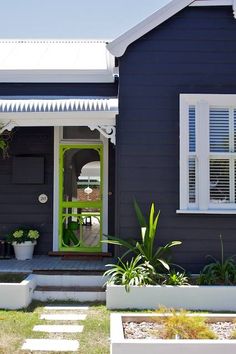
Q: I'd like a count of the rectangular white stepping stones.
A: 4